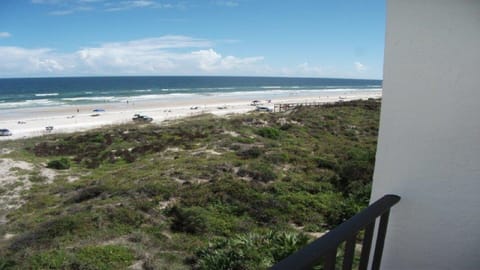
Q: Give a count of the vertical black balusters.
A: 4